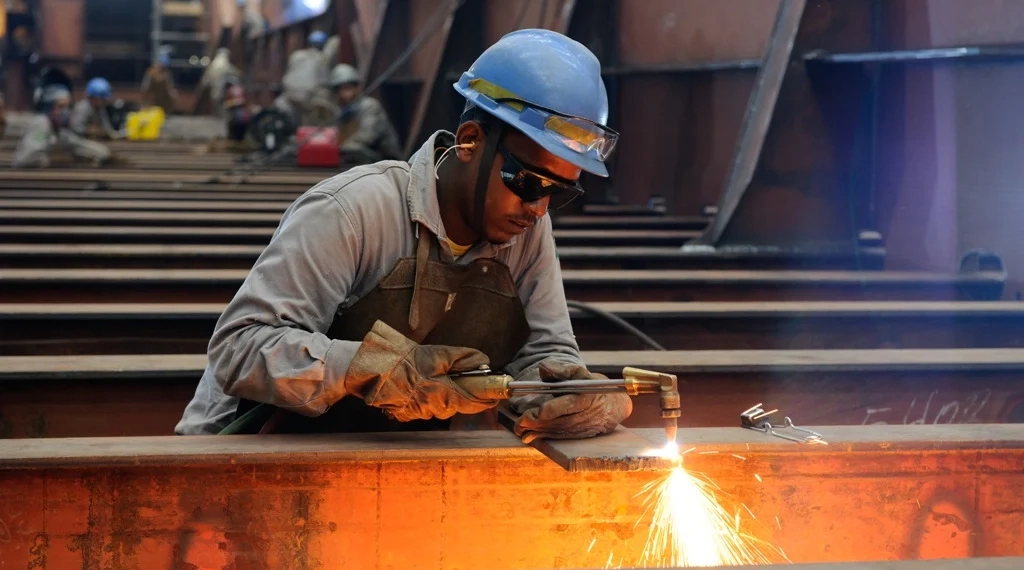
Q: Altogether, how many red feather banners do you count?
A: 0